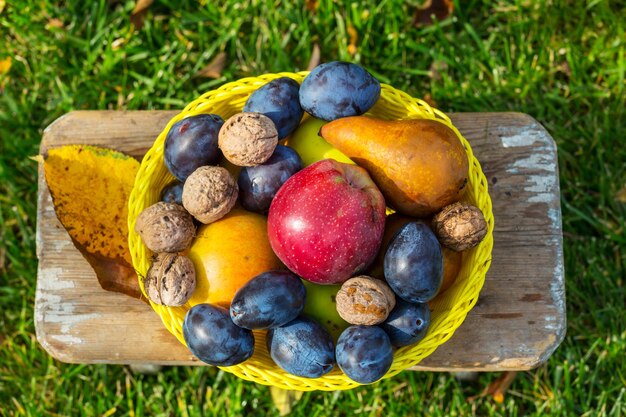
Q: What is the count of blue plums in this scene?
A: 11